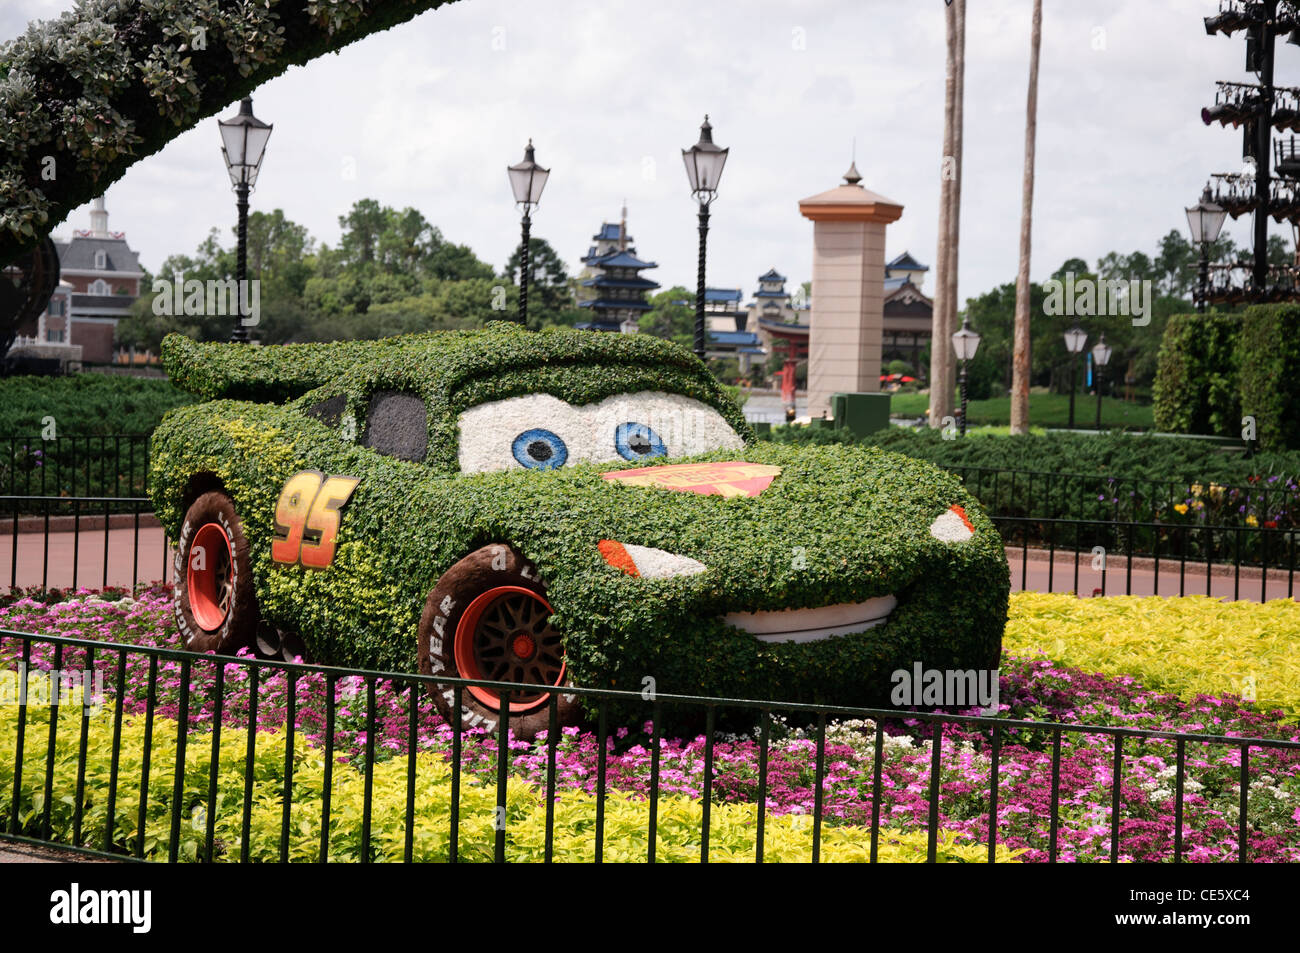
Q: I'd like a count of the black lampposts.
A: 7